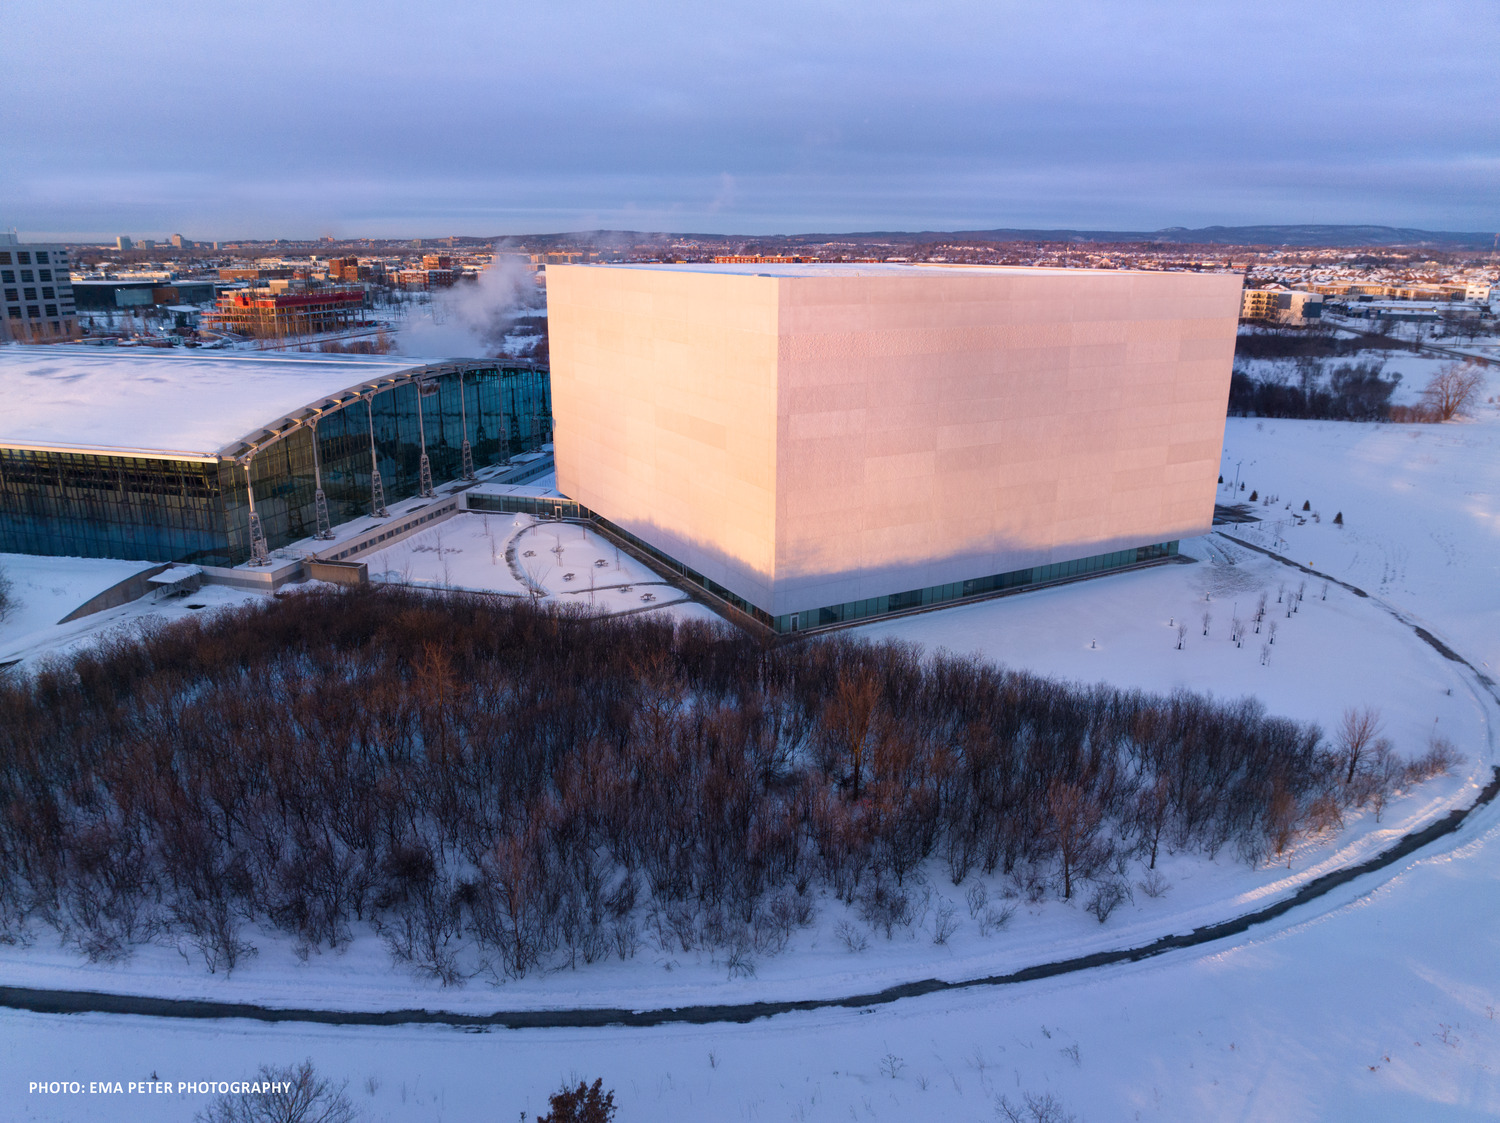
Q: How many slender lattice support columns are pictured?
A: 7